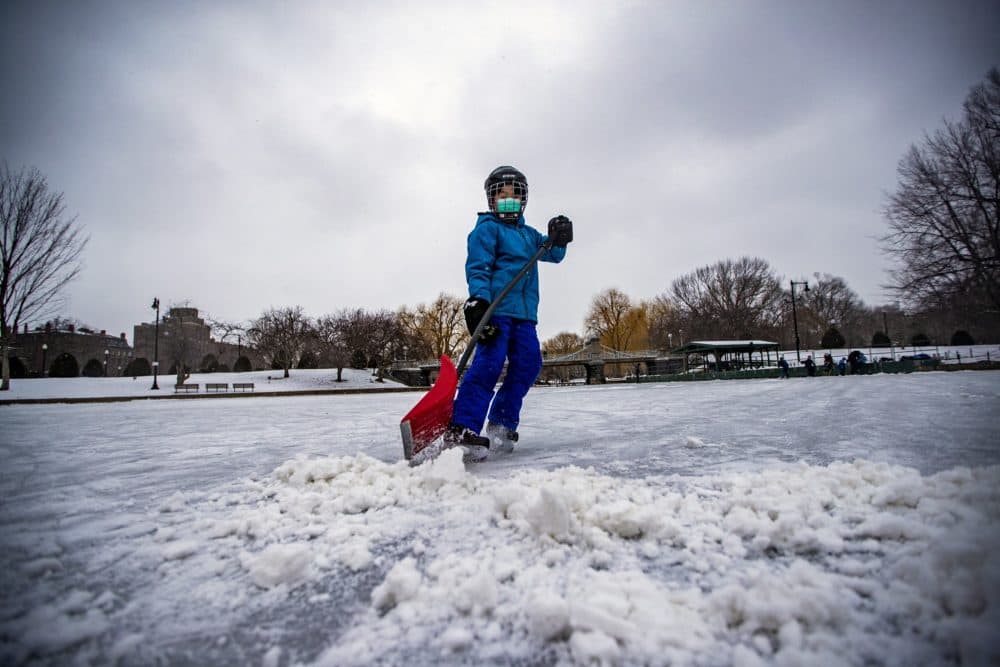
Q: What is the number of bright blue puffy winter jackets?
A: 1